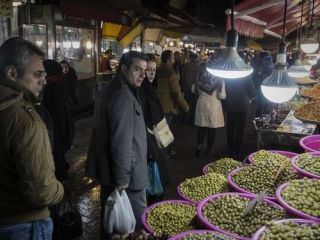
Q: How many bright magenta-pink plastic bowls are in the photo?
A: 11